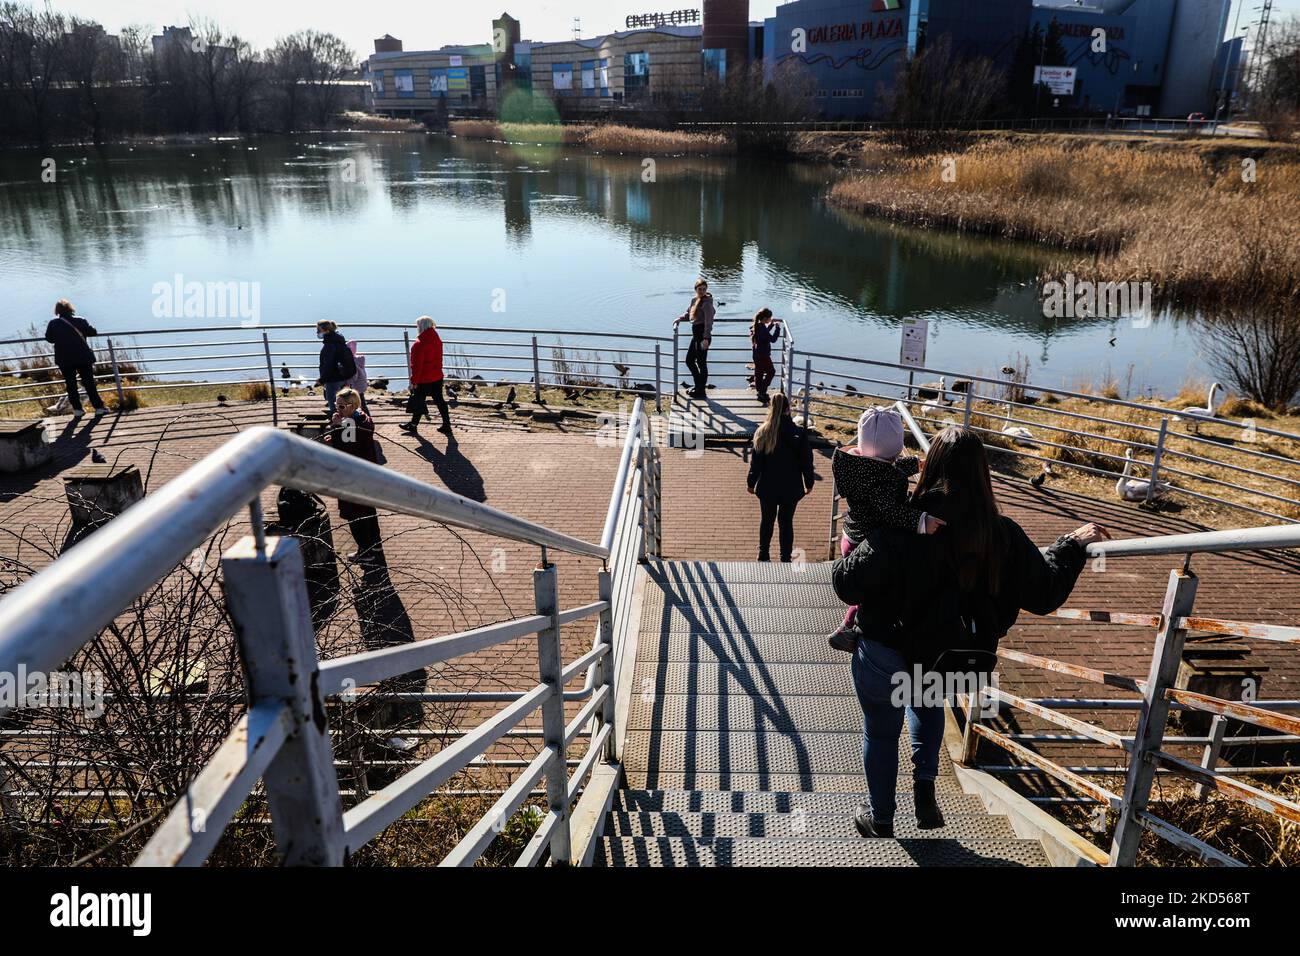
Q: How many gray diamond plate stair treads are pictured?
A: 11